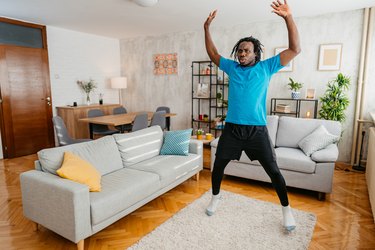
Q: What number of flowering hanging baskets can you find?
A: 0